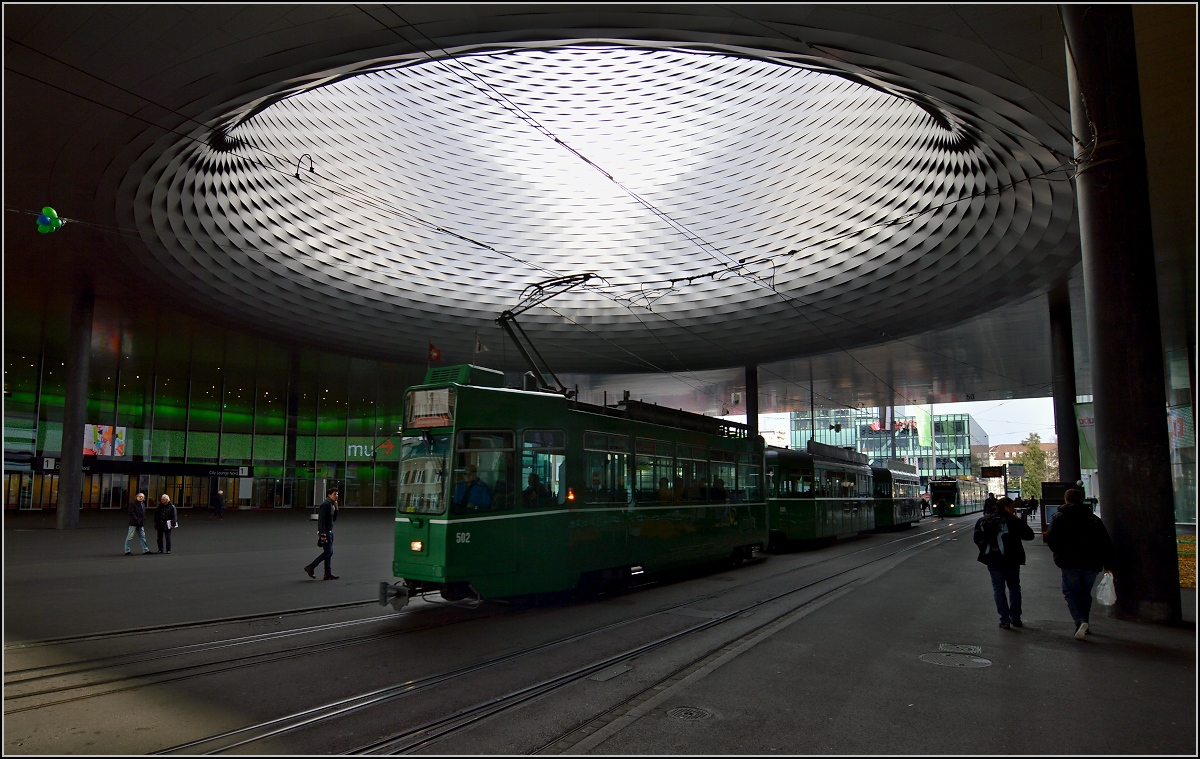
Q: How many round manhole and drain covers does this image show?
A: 2